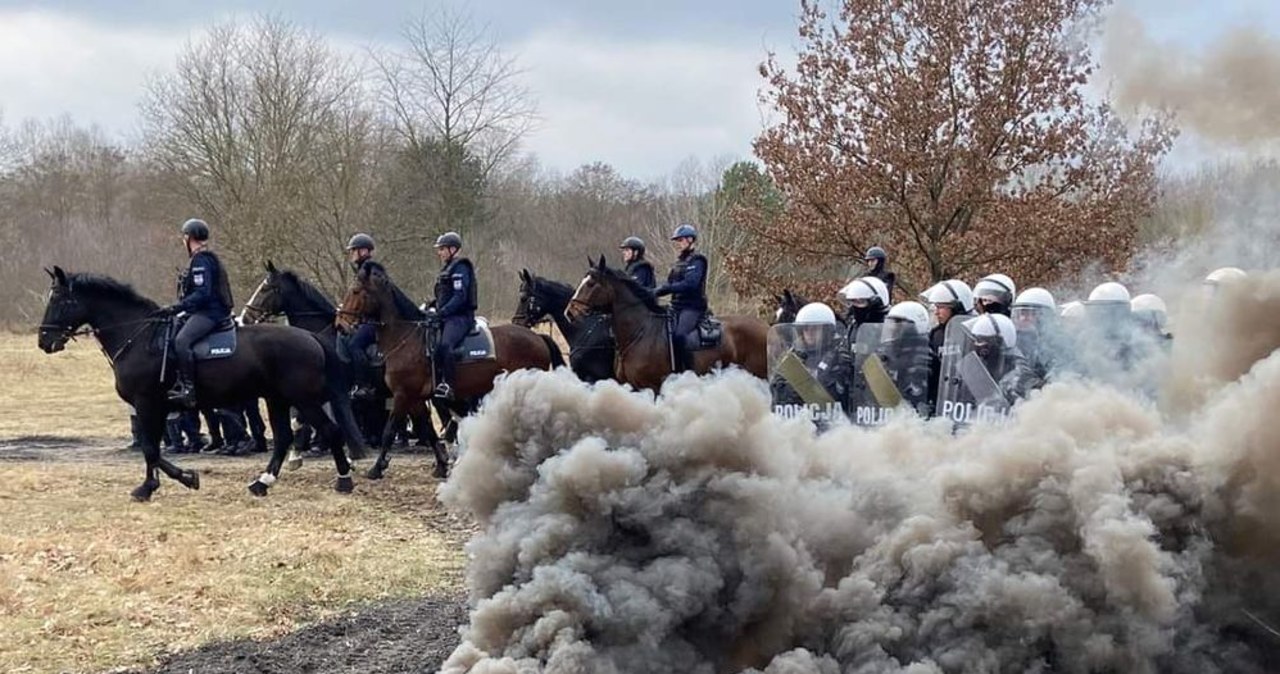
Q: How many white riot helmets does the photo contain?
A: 11